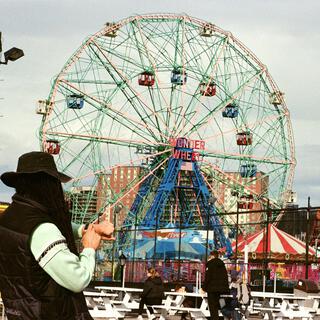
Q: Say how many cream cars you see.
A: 5